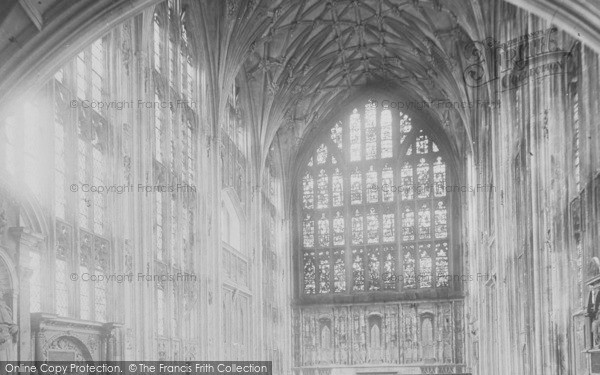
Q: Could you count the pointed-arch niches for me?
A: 3